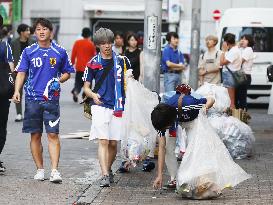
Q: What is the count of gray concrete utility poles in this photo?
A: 2